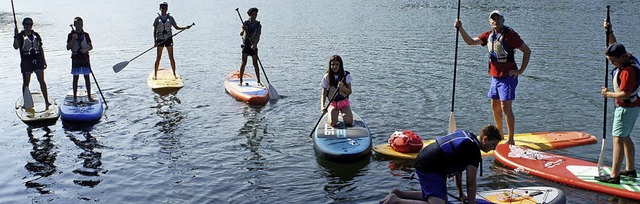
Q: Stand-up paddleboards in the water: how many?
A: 8